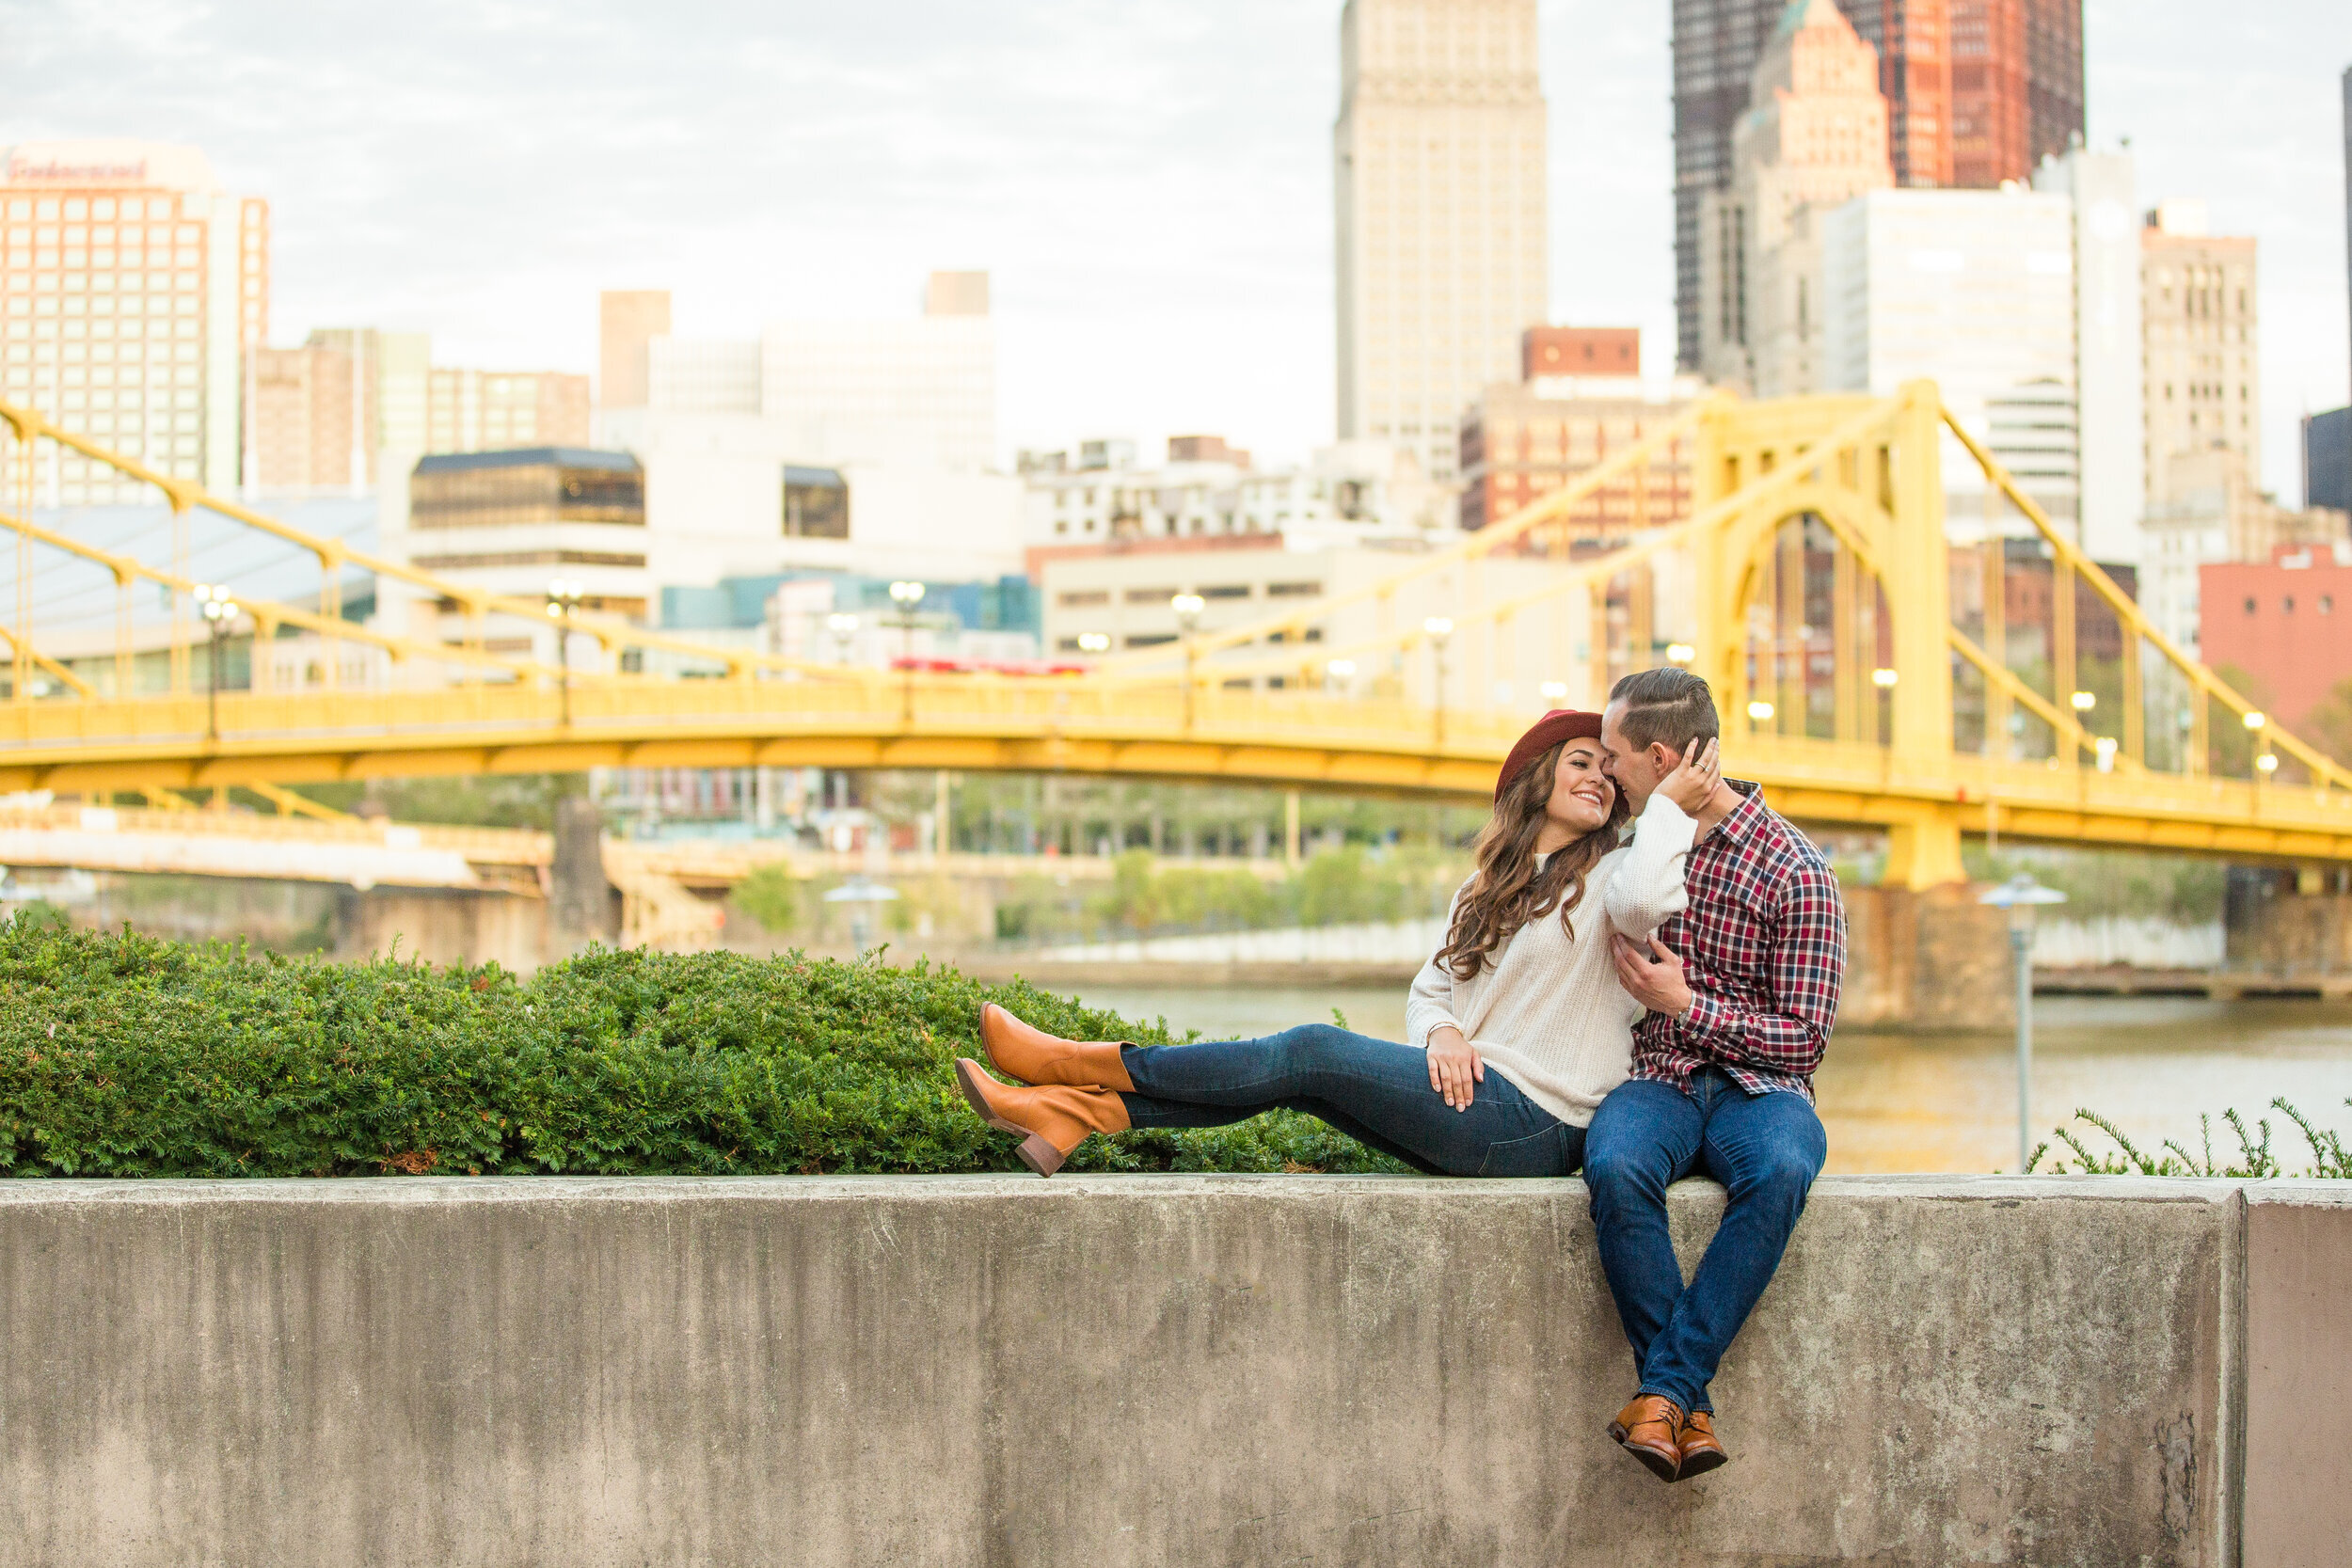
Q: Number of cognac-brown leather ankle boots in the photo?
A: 2